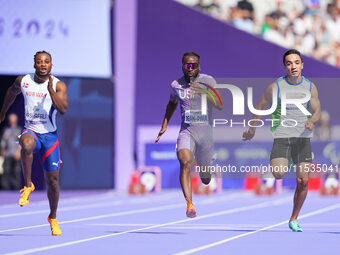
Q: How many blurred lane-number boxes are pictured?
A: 4